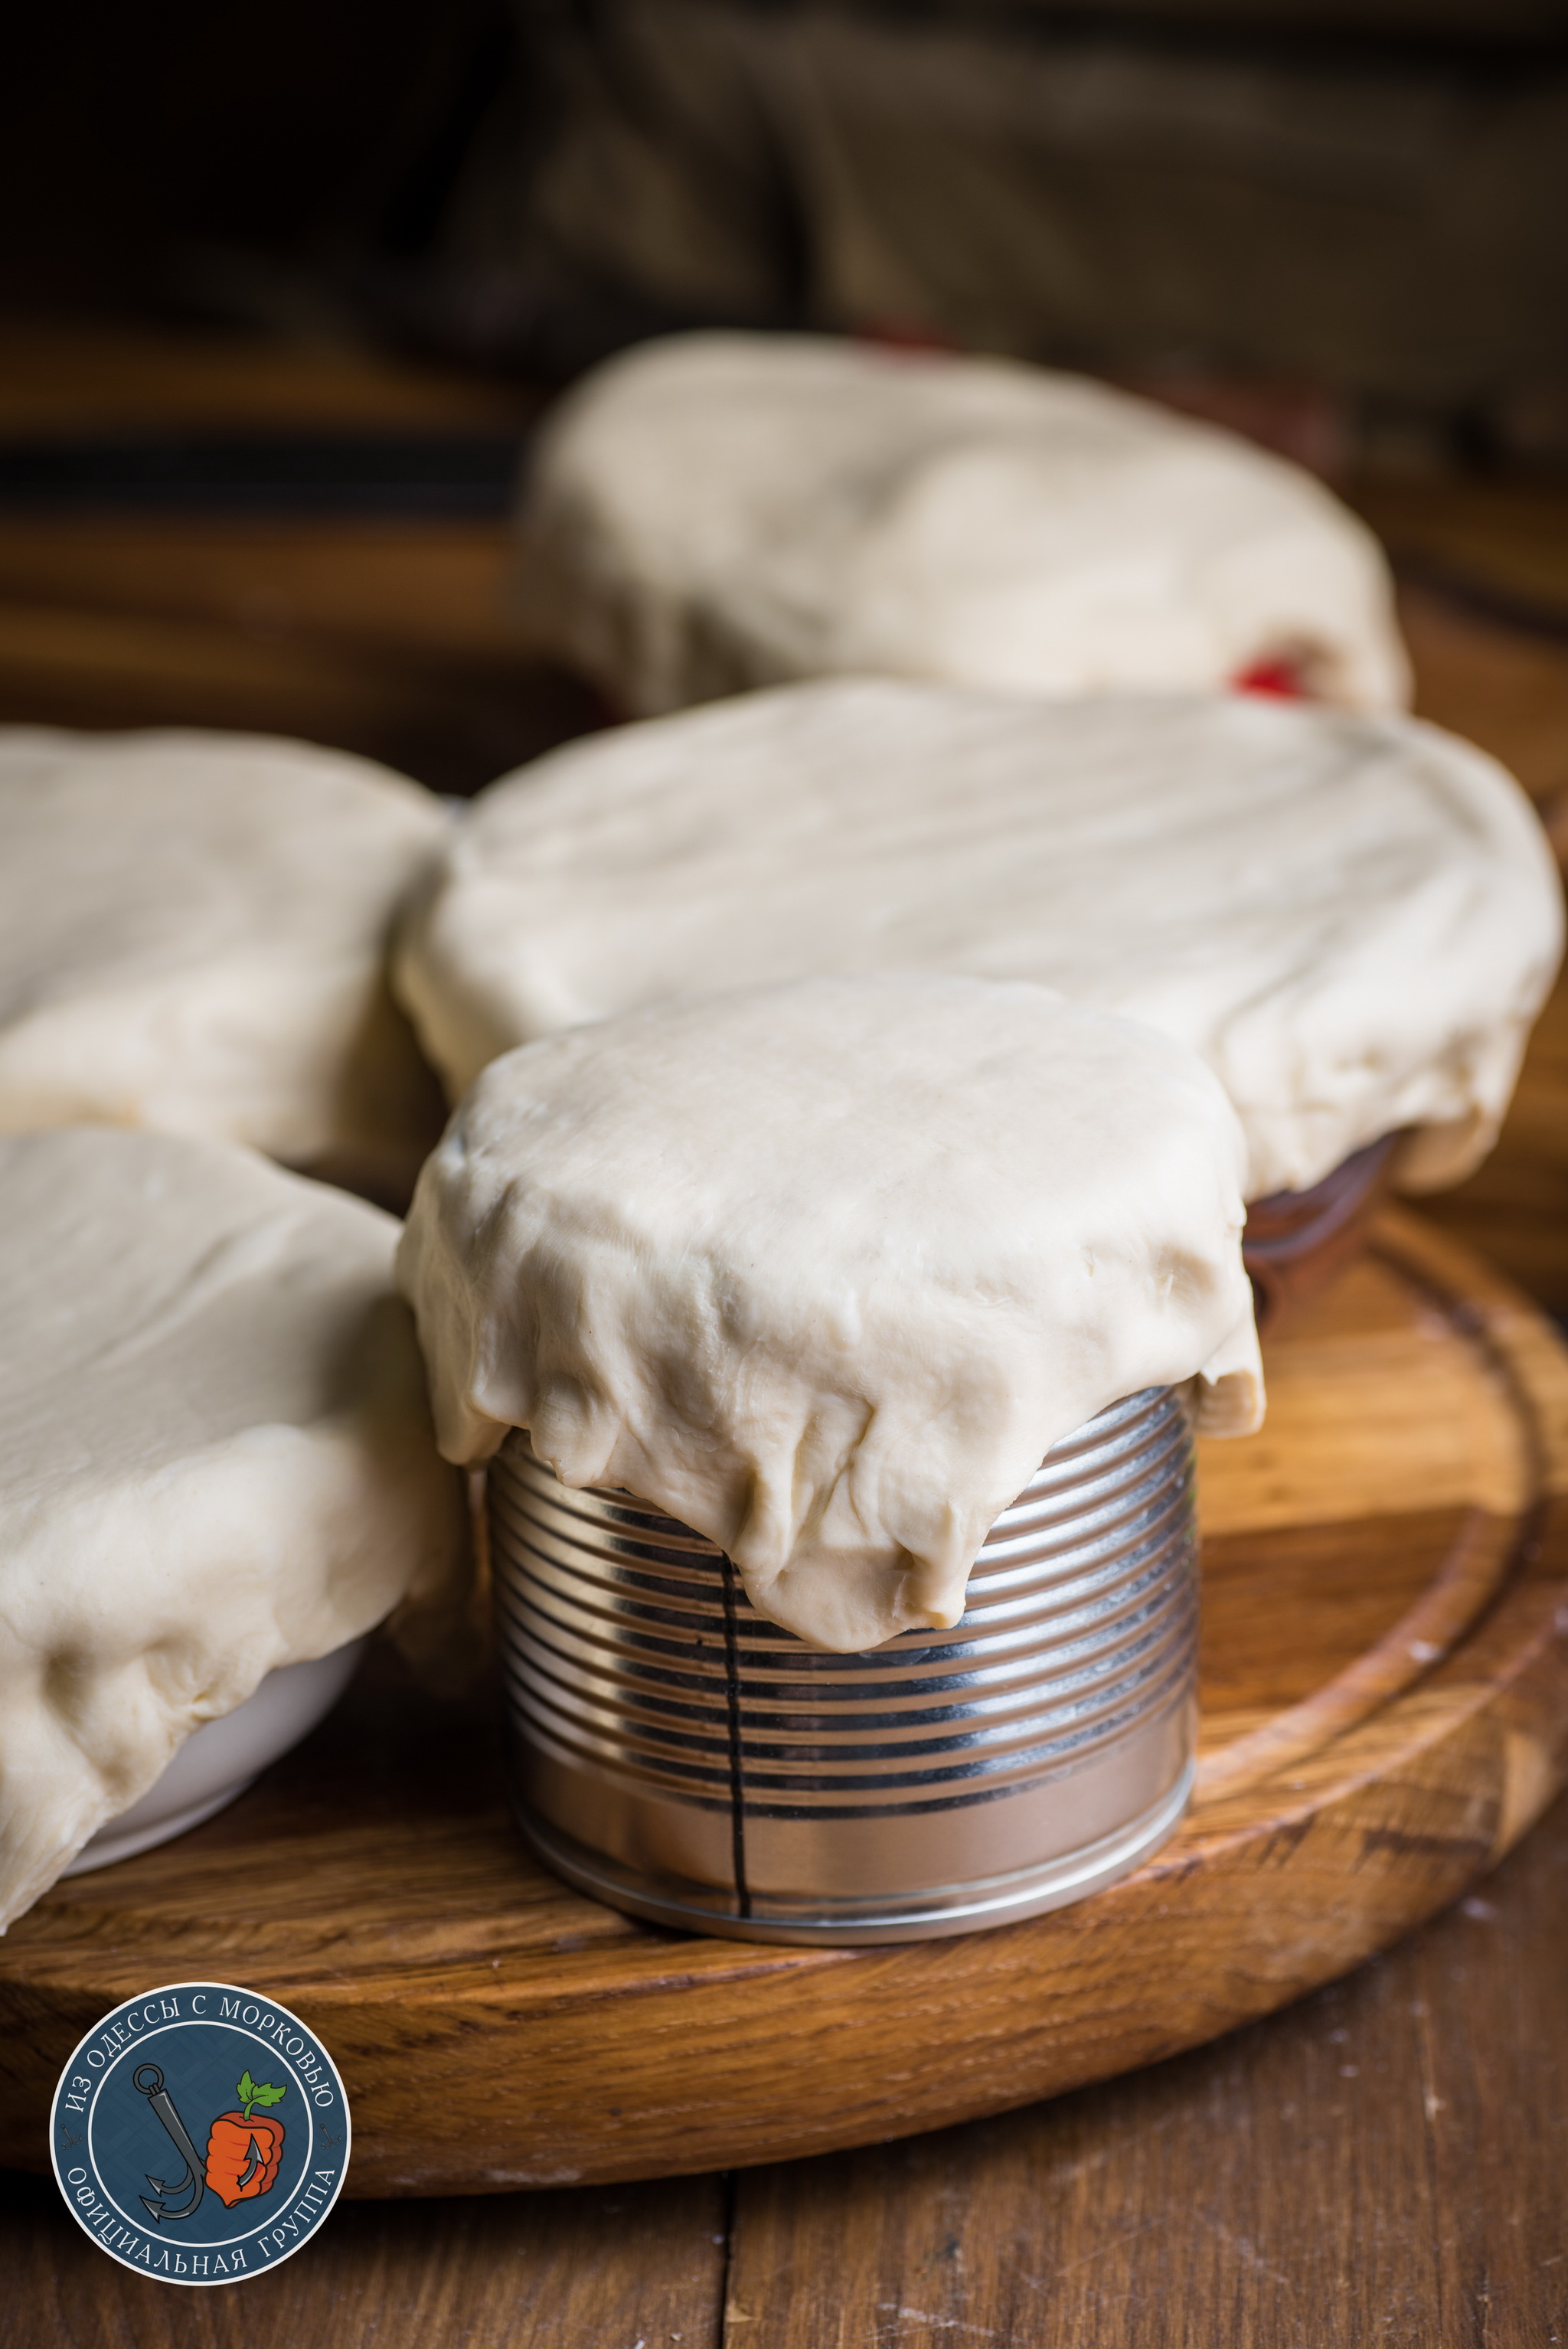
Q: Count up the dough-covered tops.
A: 5